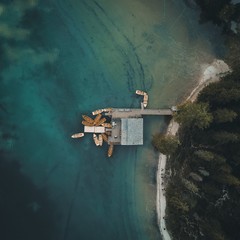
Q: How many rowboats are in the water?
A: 14